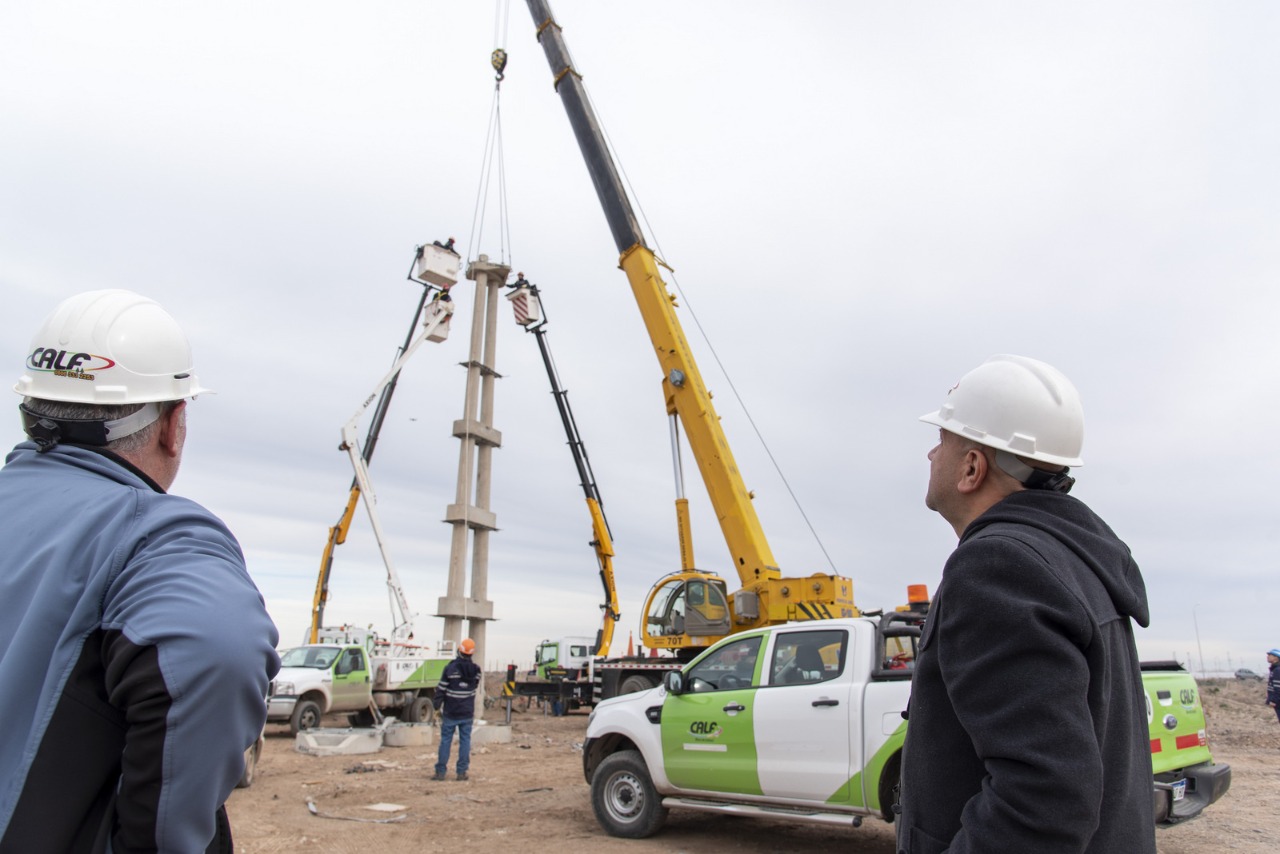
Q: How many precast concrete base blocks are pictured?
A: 3